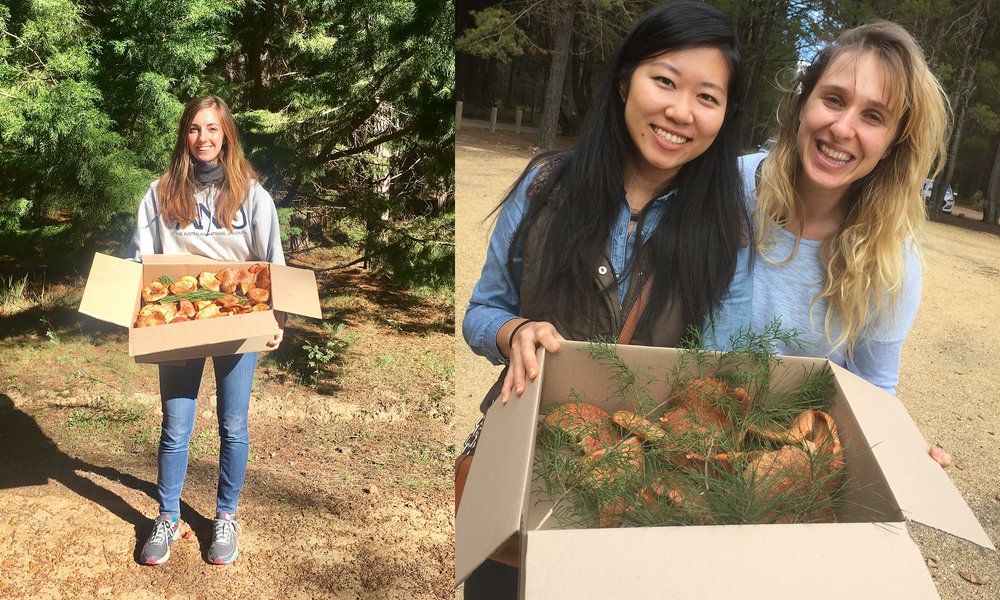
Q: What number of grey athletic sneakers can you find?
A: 2